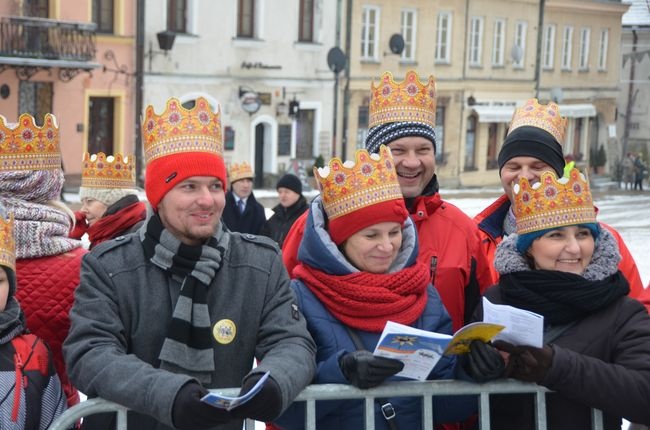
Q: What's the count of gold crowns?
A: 9